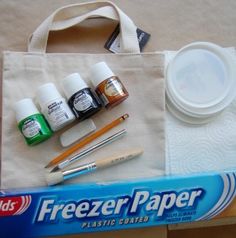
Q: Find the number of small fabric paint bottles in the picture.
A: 4